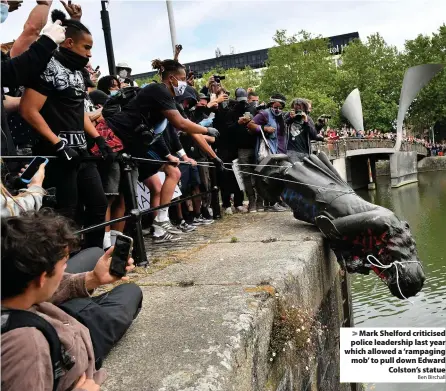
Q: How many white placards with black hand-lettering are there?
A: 1